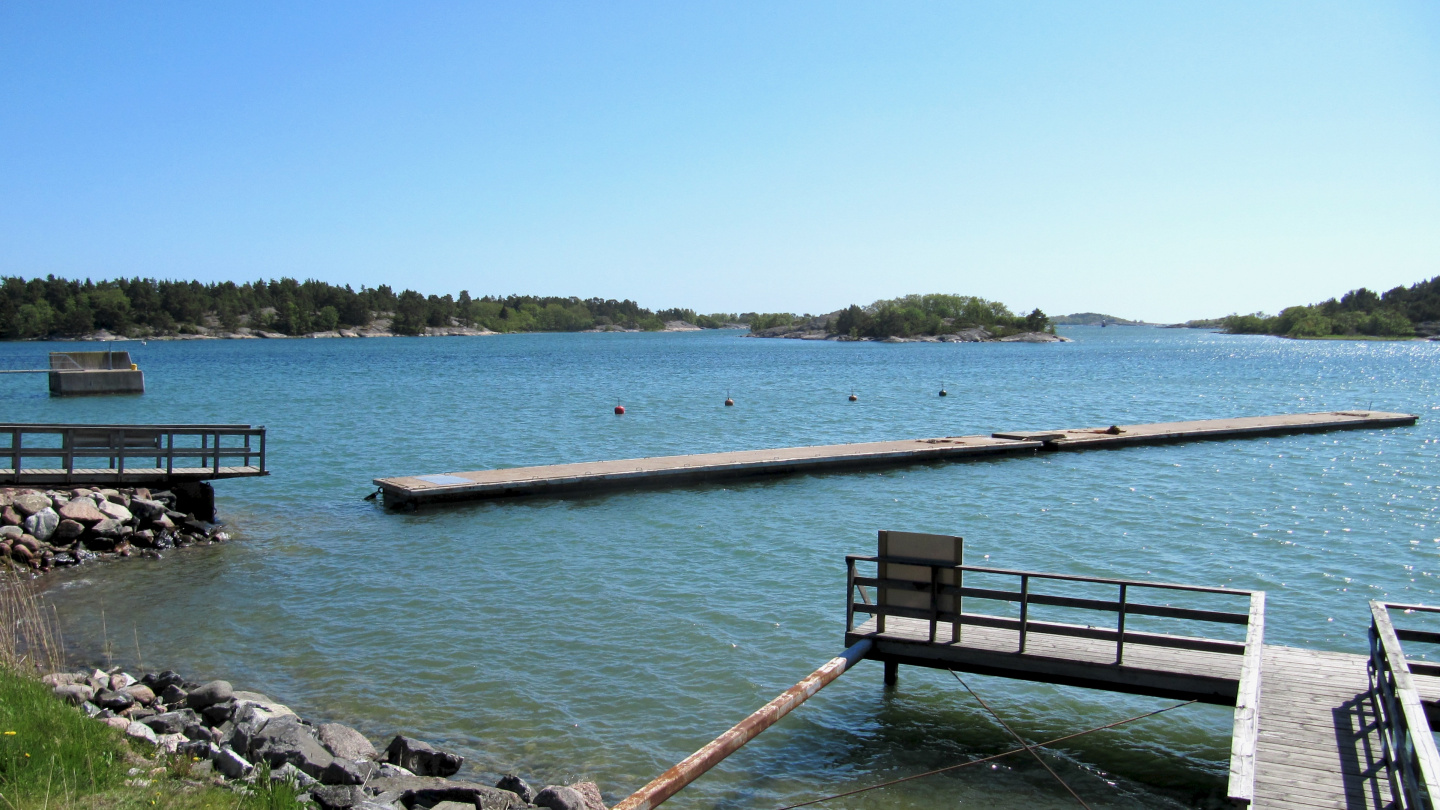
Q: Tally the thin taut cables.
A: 2